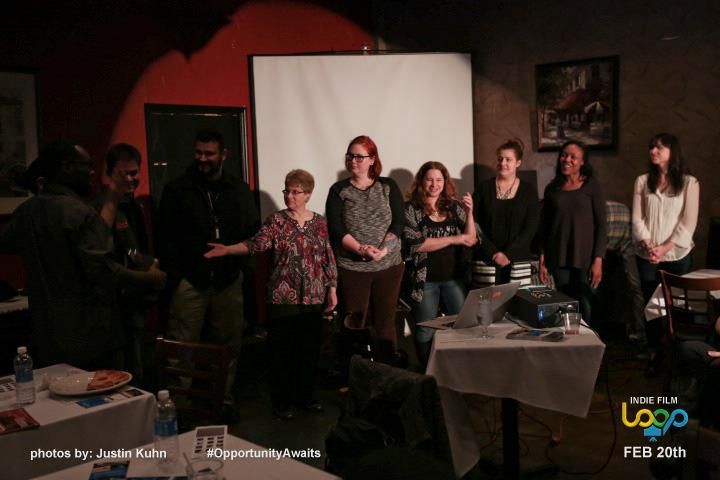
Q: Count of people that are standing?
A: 9